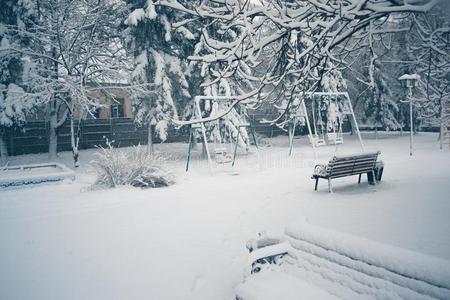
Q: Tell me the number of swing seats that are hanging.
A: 3